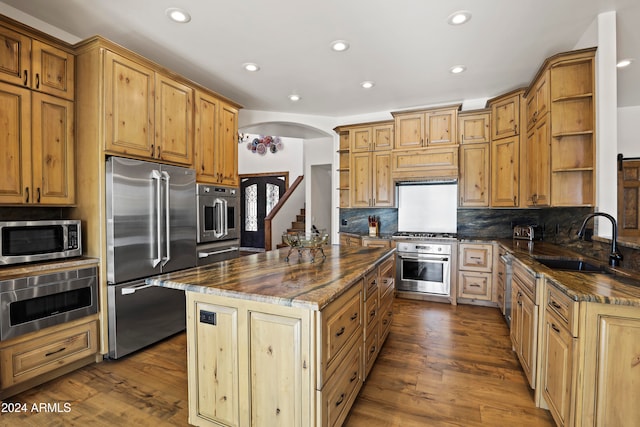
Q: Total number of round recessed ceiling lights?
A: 8